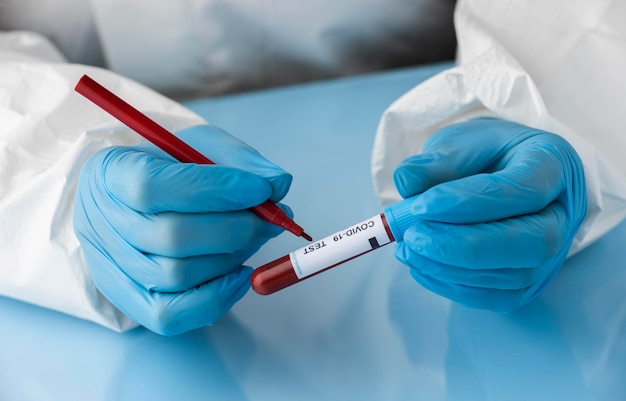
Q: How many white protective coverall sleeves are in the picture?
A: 2